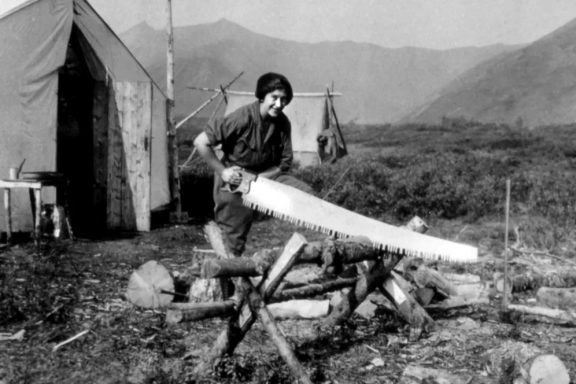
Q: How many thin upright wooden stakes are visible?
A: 1